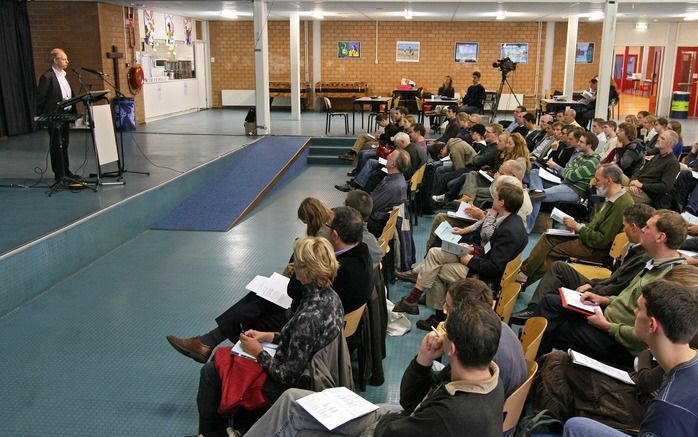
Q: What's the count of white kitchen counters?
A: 1